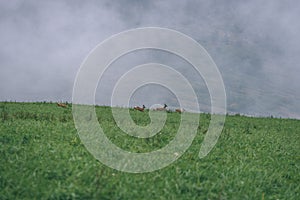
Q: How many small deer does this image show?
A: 4